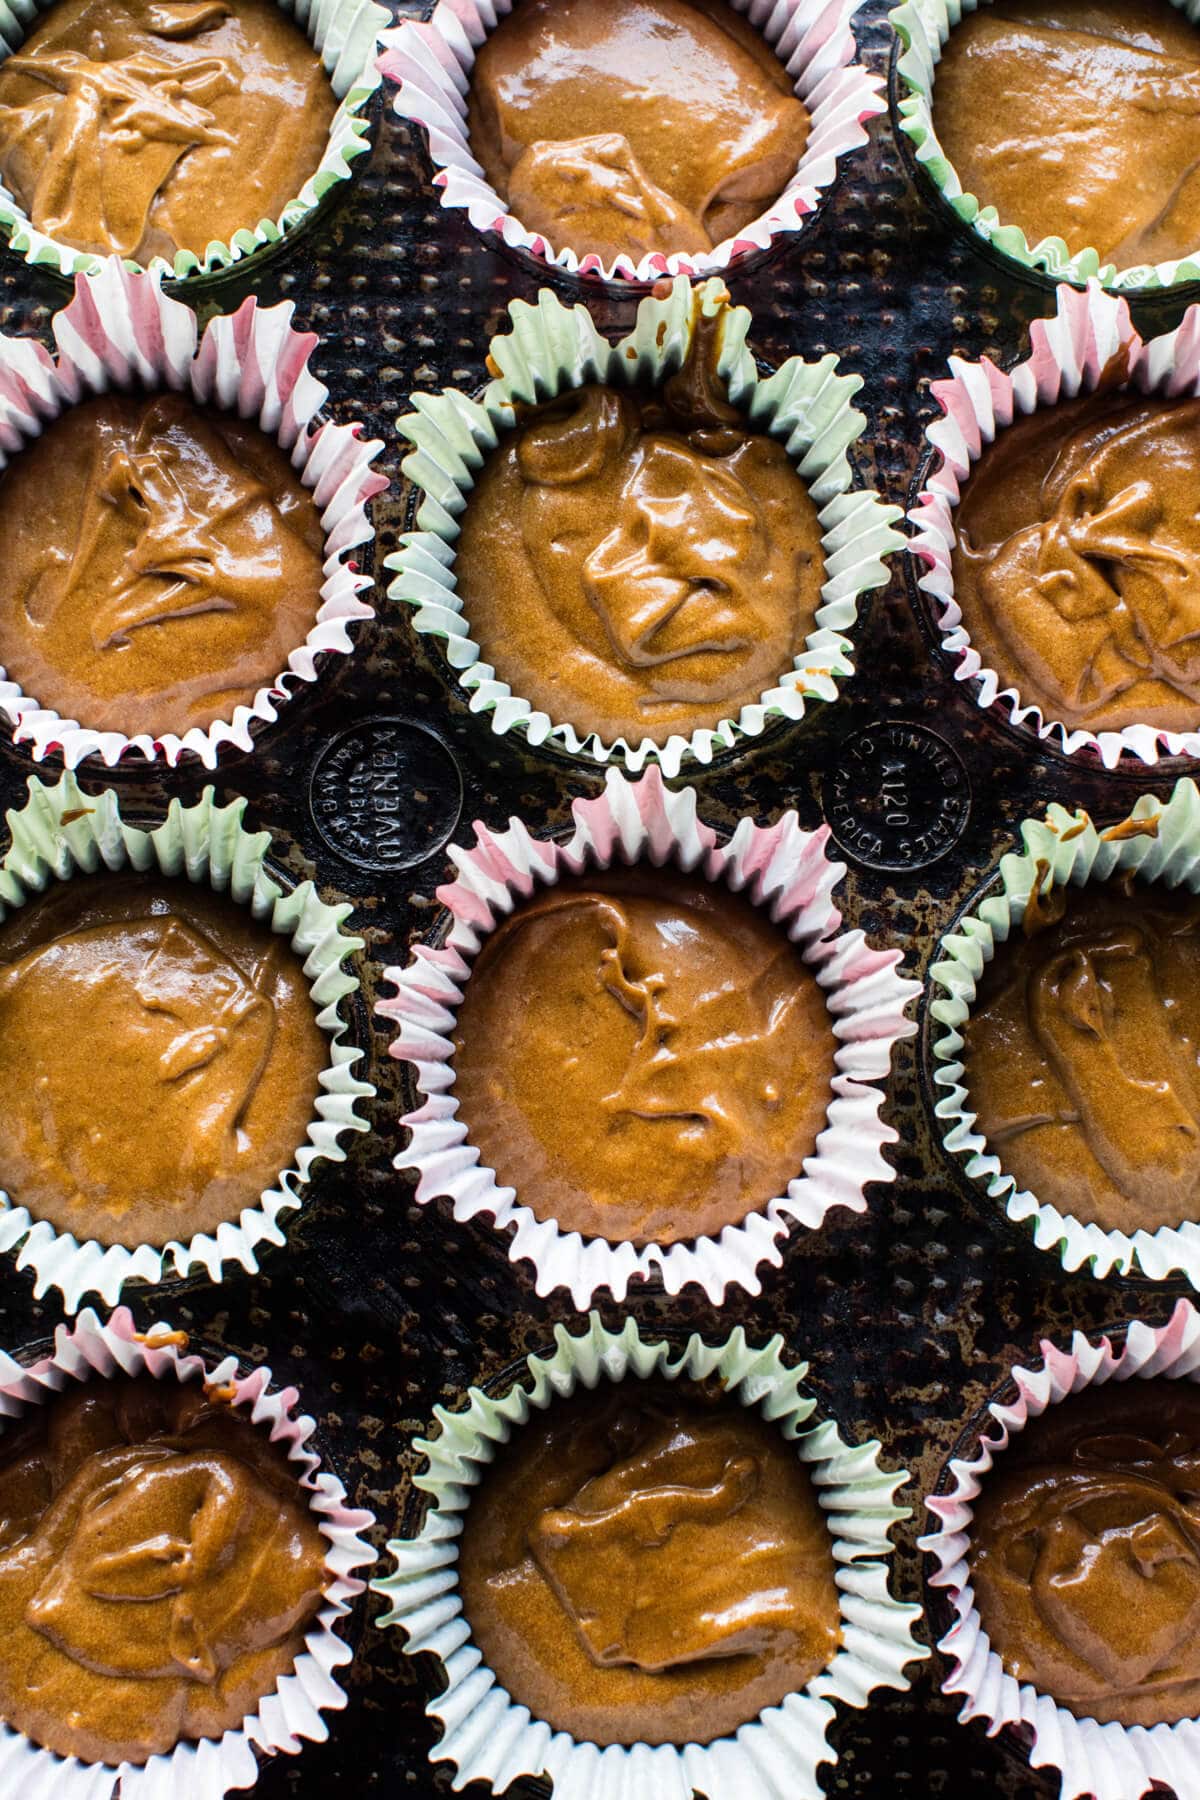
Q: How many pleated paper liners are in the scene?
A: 12